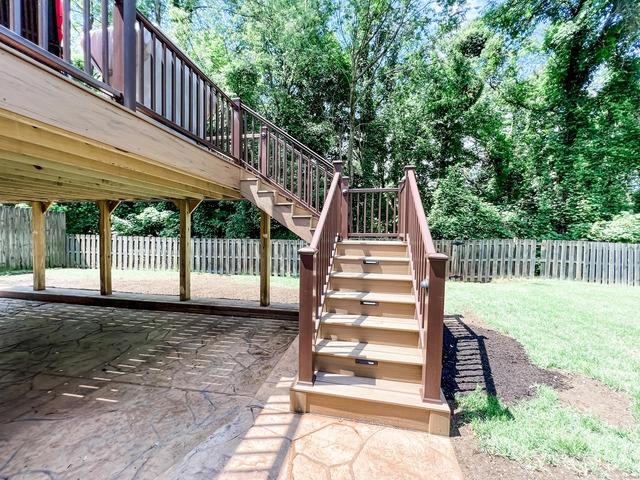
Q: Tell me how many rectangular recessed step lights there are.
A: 3